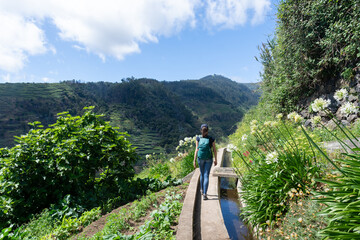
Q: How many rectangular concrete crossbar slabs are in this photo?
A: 1